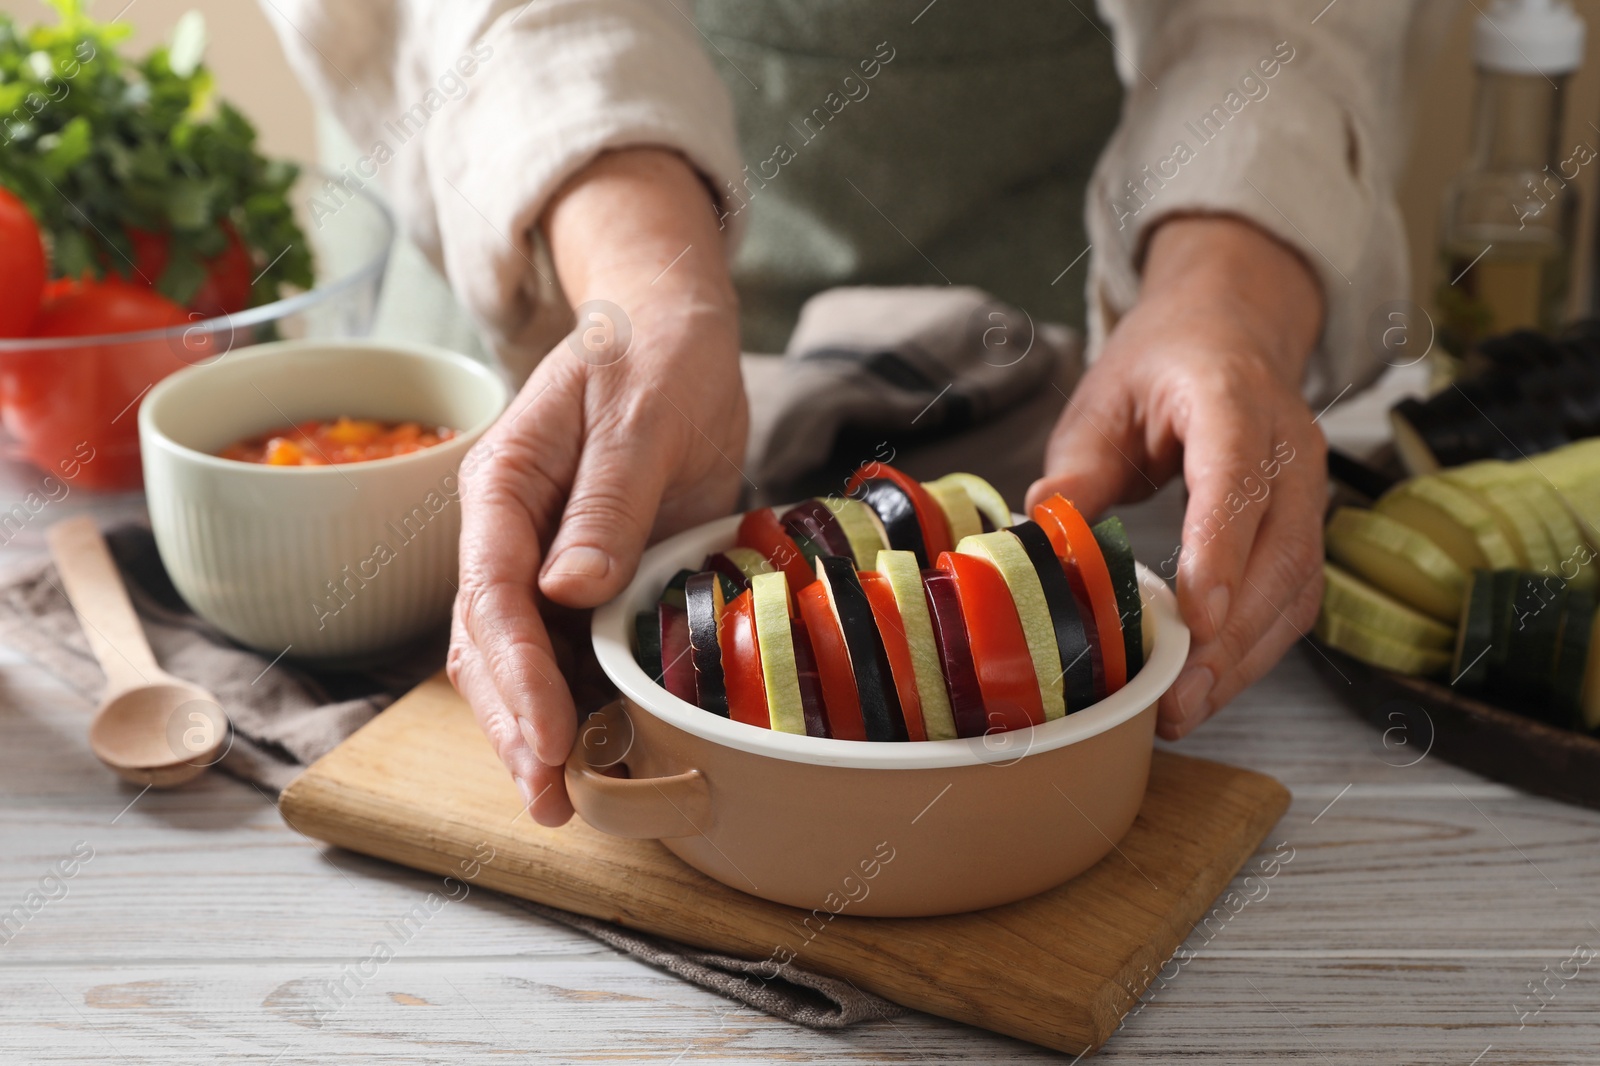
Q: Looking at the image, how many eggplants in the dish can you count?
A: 4